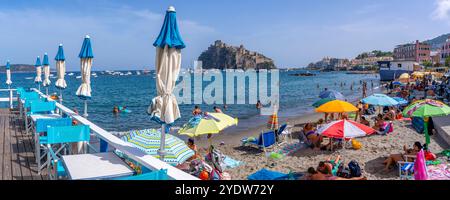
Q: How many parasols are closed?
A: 6